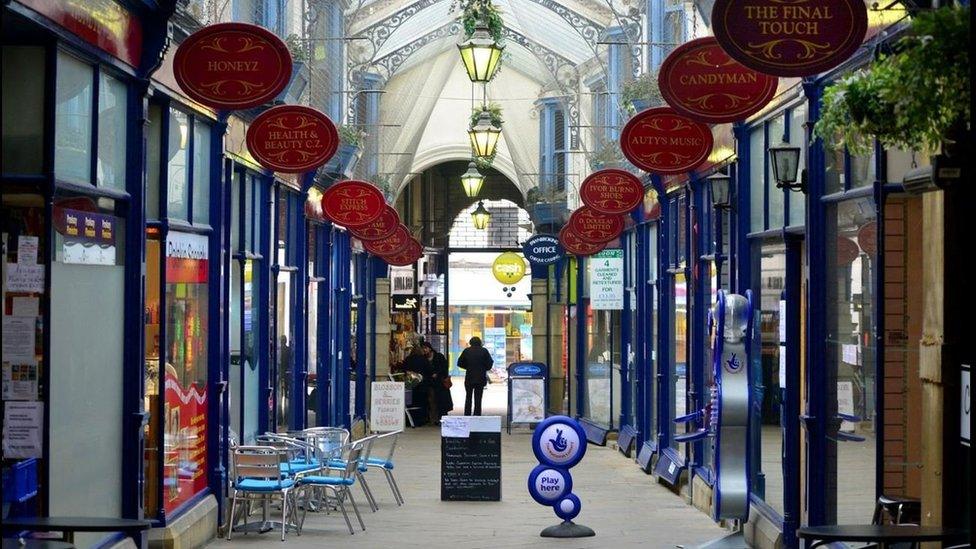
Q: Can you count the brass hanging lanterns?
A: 4